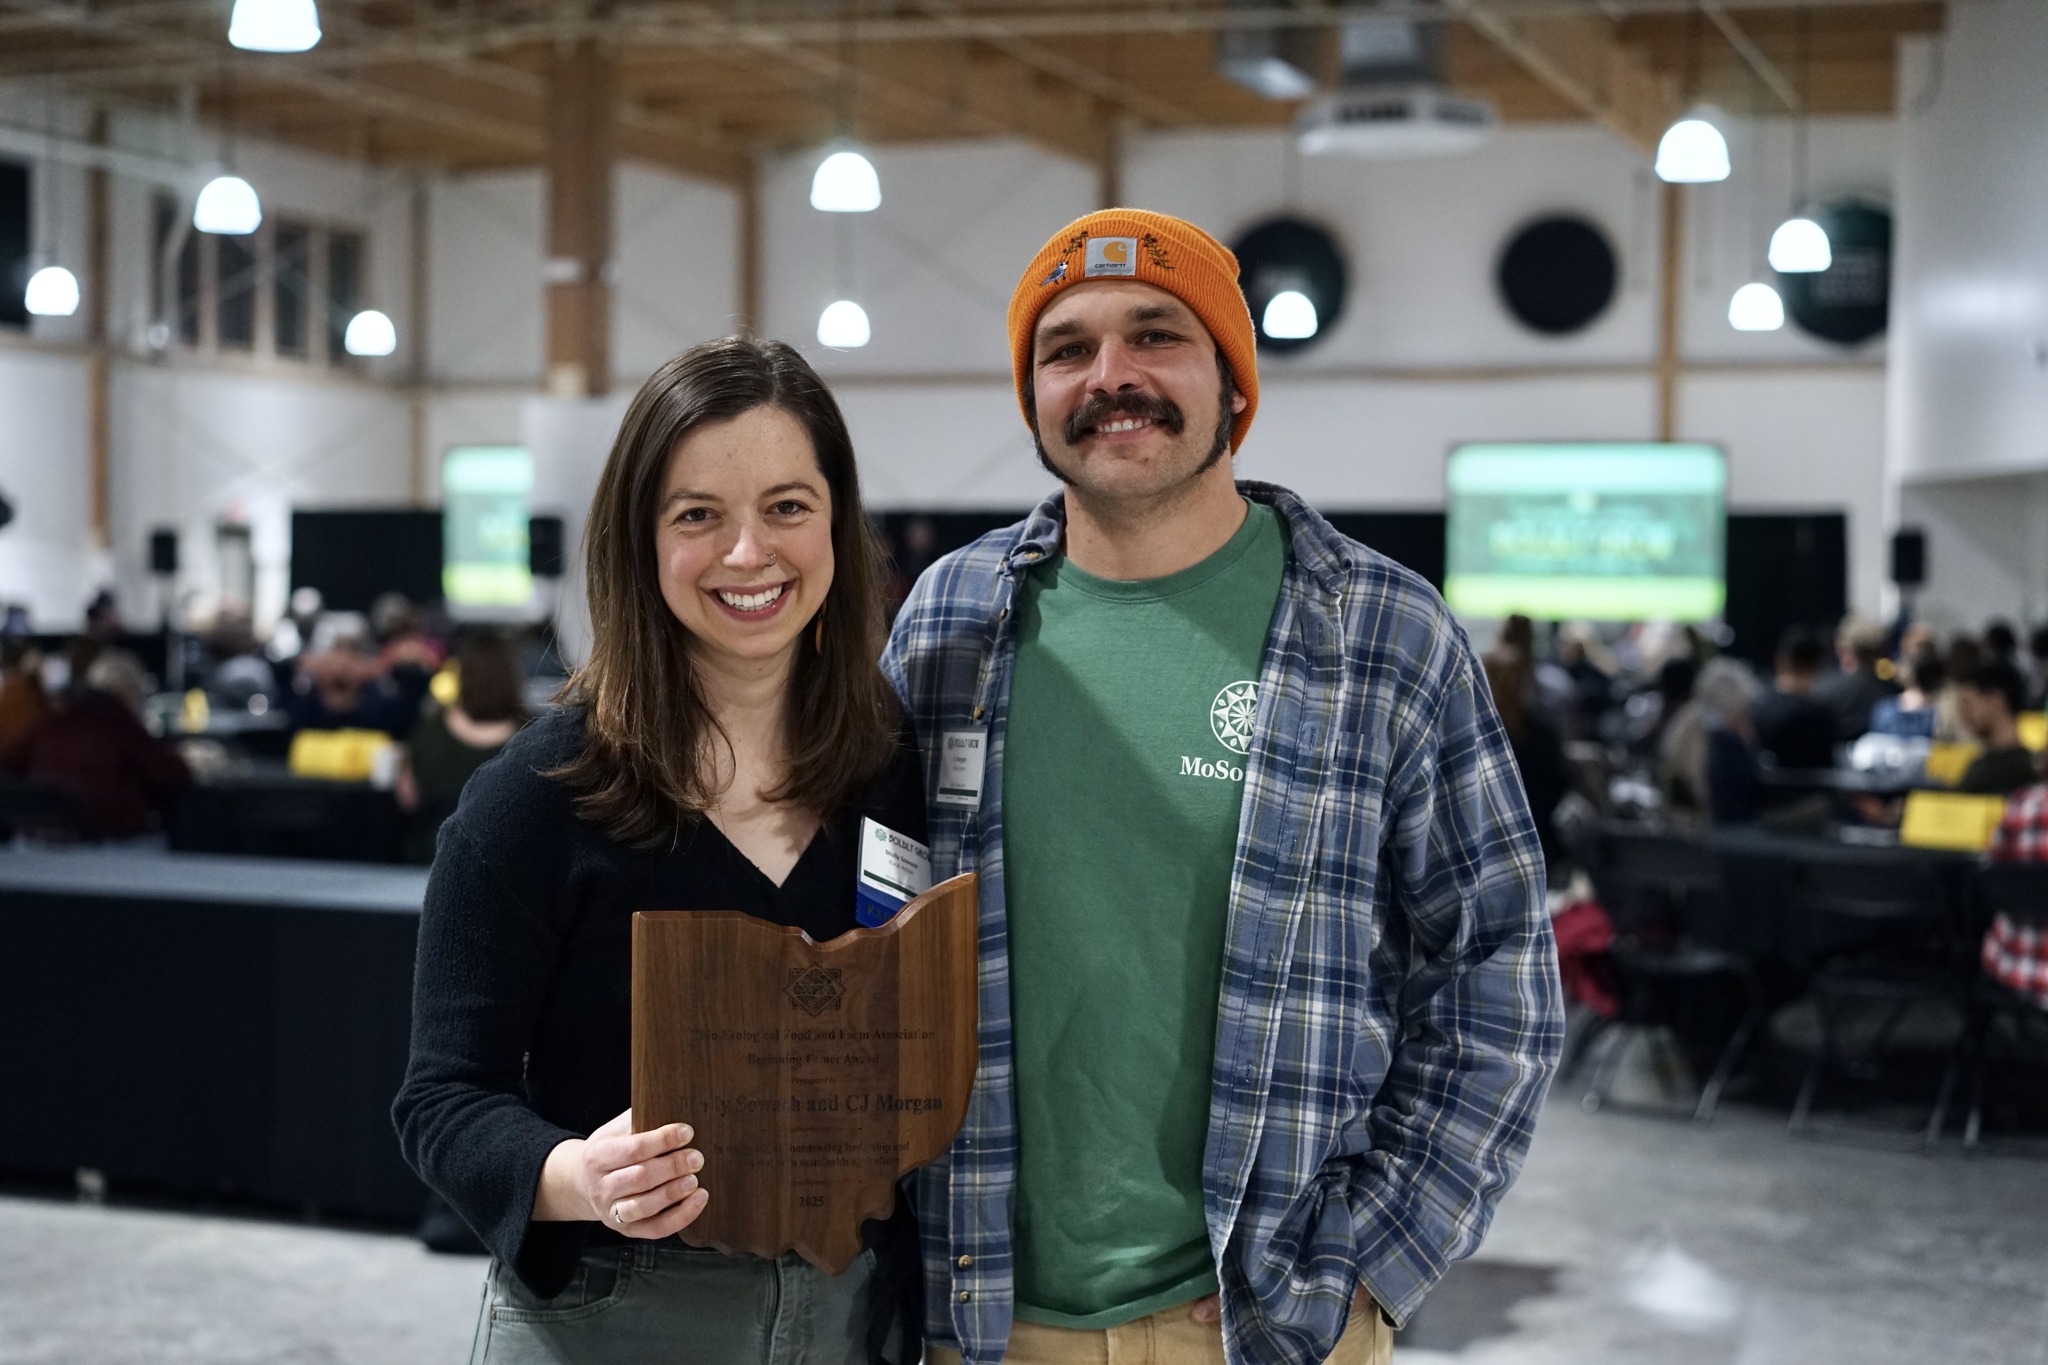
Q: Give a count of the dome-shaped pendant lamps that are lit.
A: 10